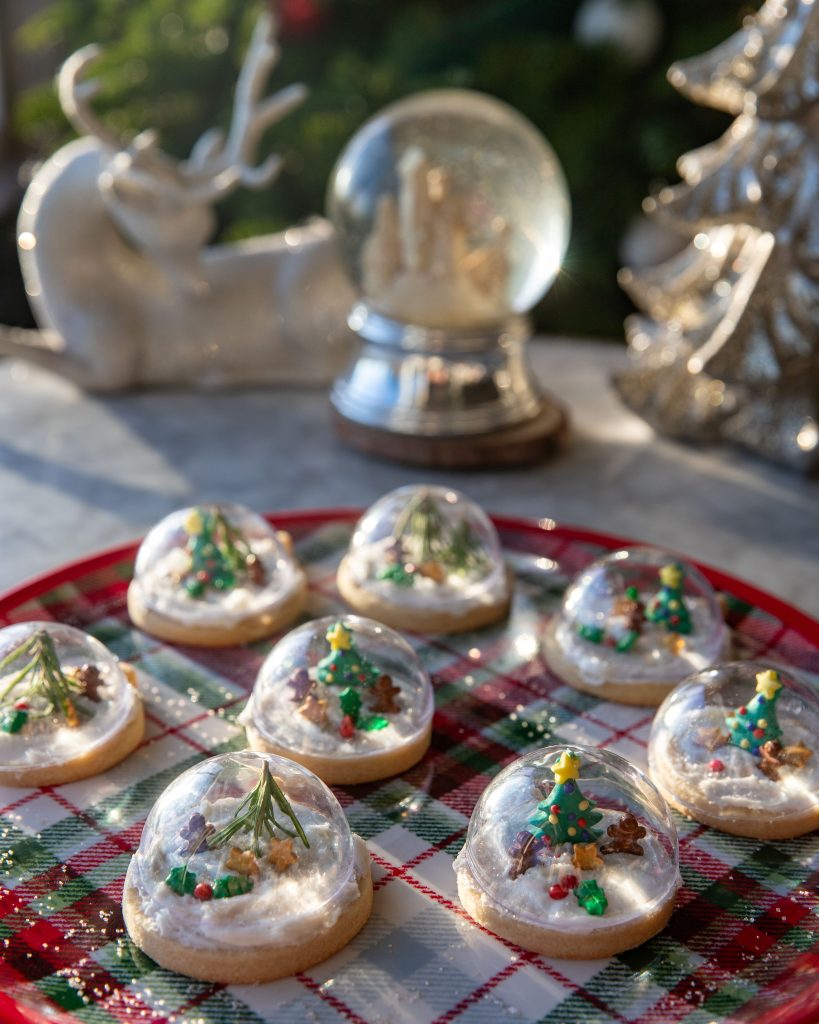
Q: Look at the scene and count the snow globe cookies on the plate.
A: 8